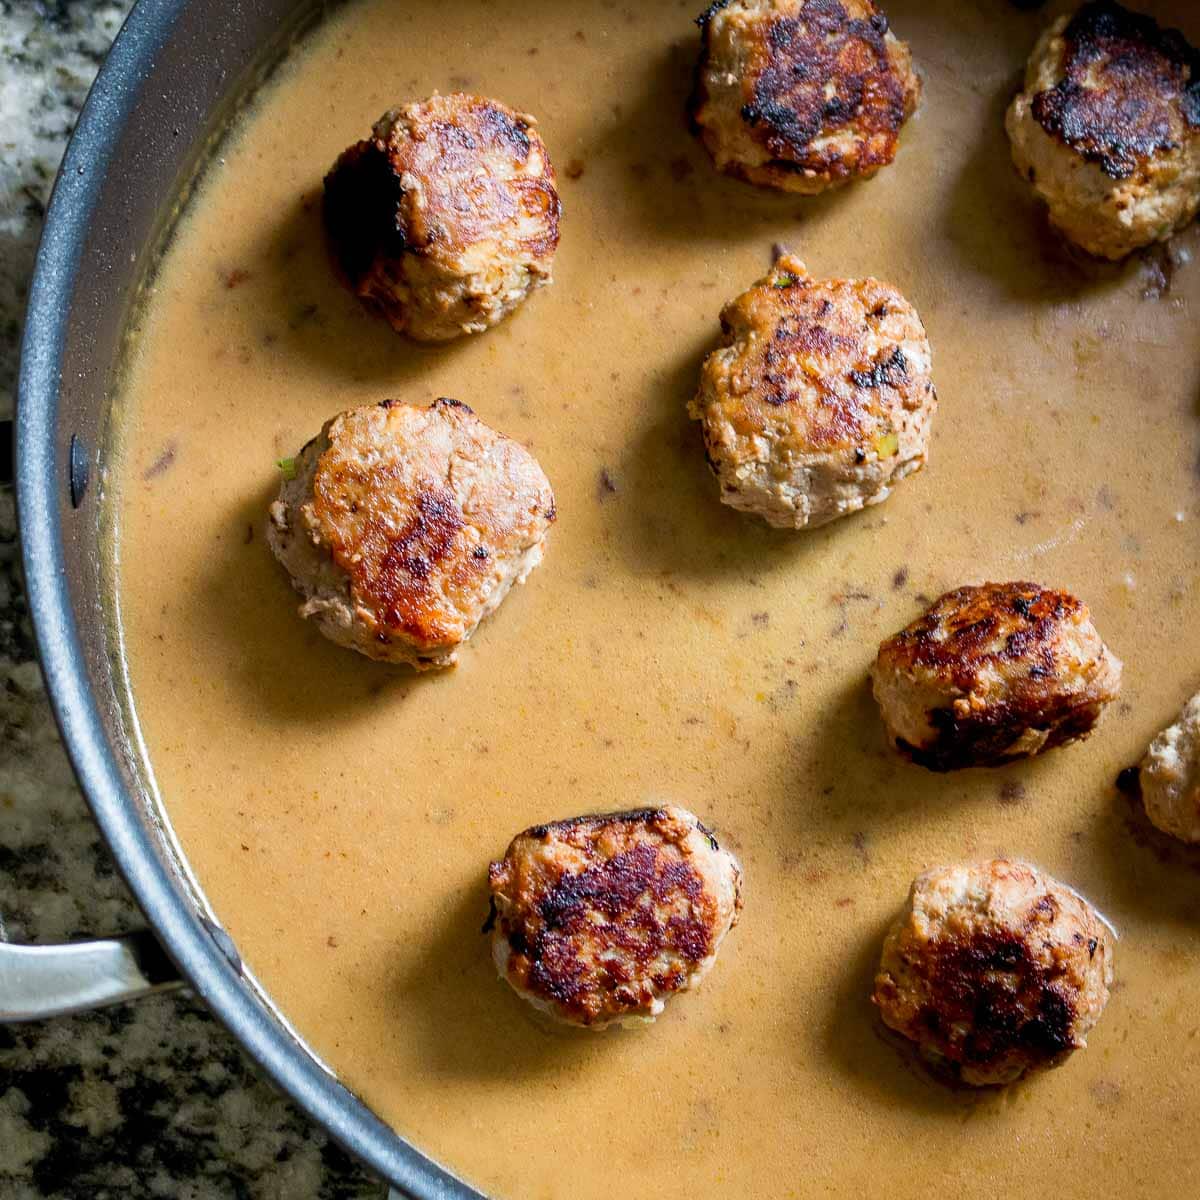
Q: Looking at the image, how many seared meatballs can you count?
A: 9